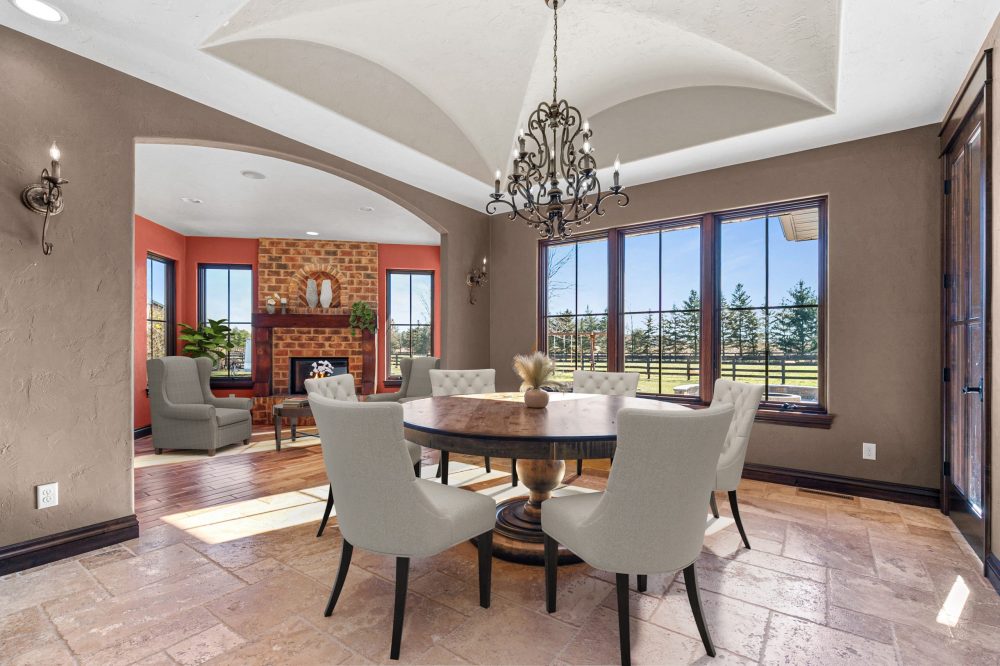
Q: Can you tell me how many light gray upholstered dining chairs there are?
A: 6